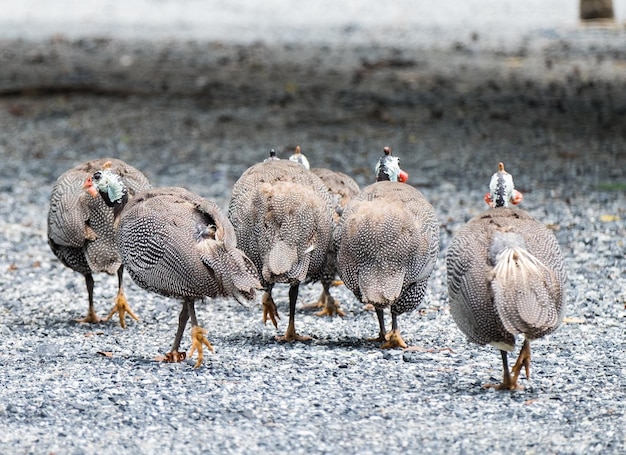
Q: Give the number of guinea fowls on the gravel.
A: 6